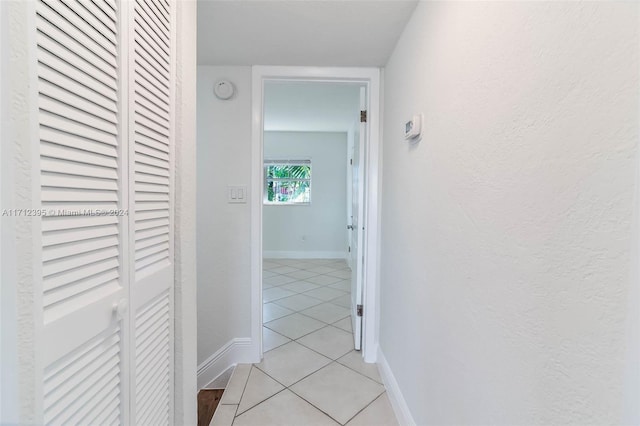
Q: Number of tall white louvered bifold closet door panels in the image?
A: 2